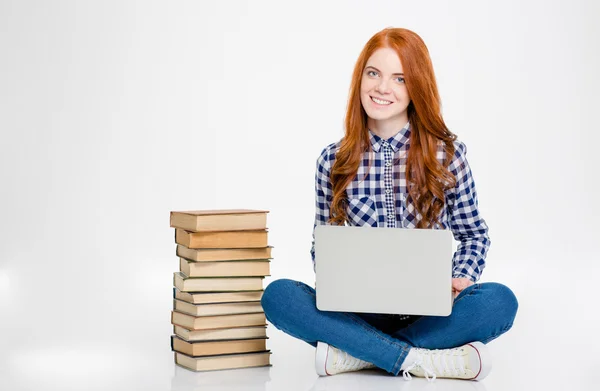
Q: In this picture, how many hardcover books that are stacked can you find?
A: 11